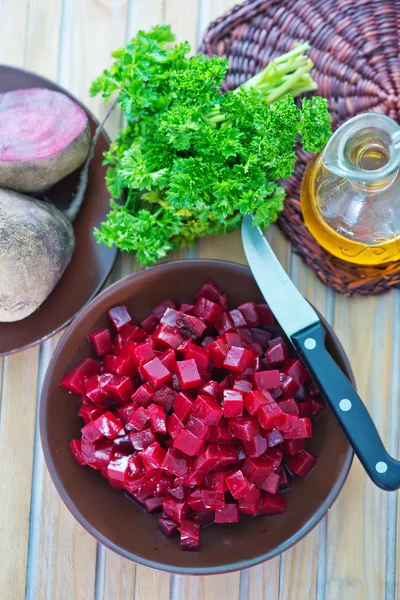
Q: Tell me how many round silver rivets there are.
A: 3